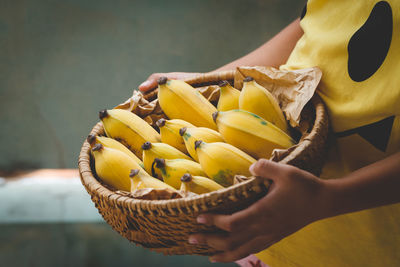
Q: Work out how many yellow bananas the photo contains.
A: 14